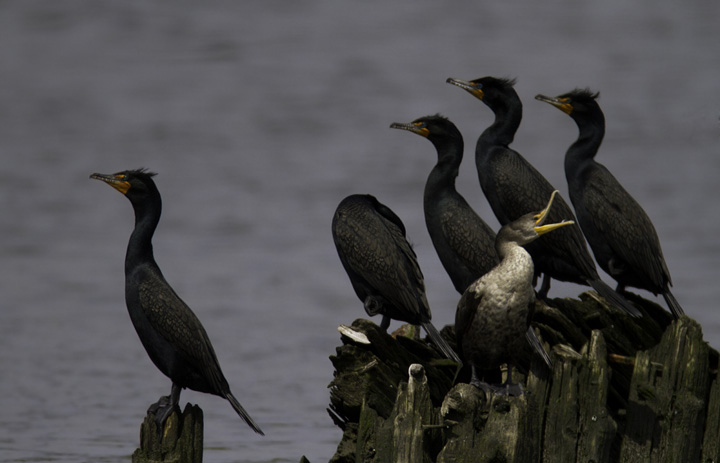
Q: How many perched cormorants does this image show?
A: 6